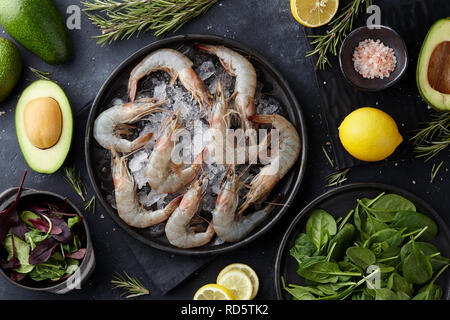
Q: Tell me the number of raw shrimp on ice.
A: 9